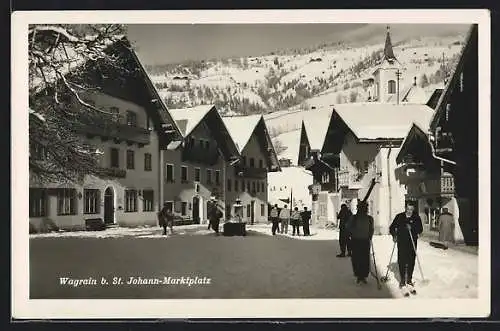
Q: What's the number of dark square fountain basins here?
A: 1